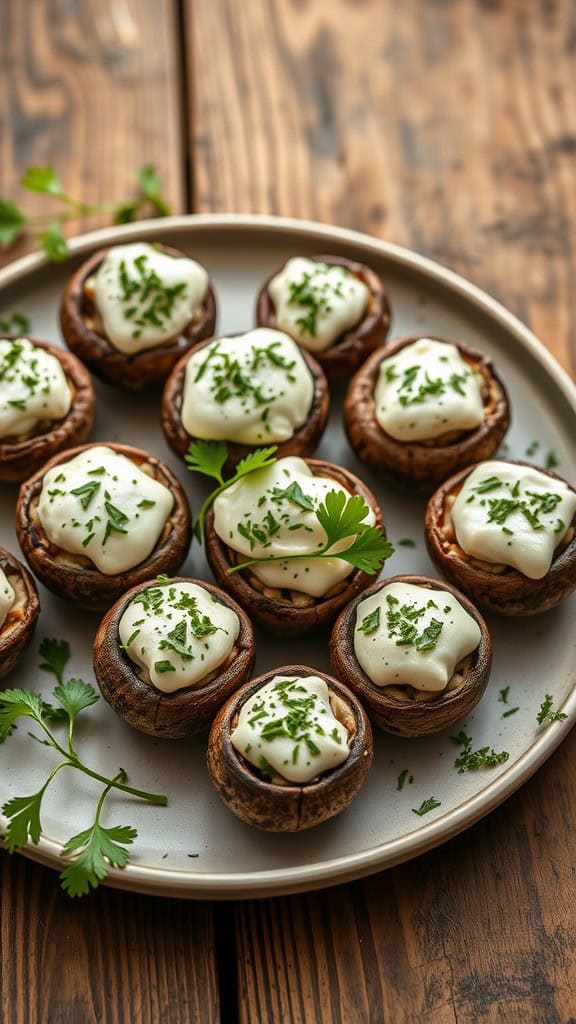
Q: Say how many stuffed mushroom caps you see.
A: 12